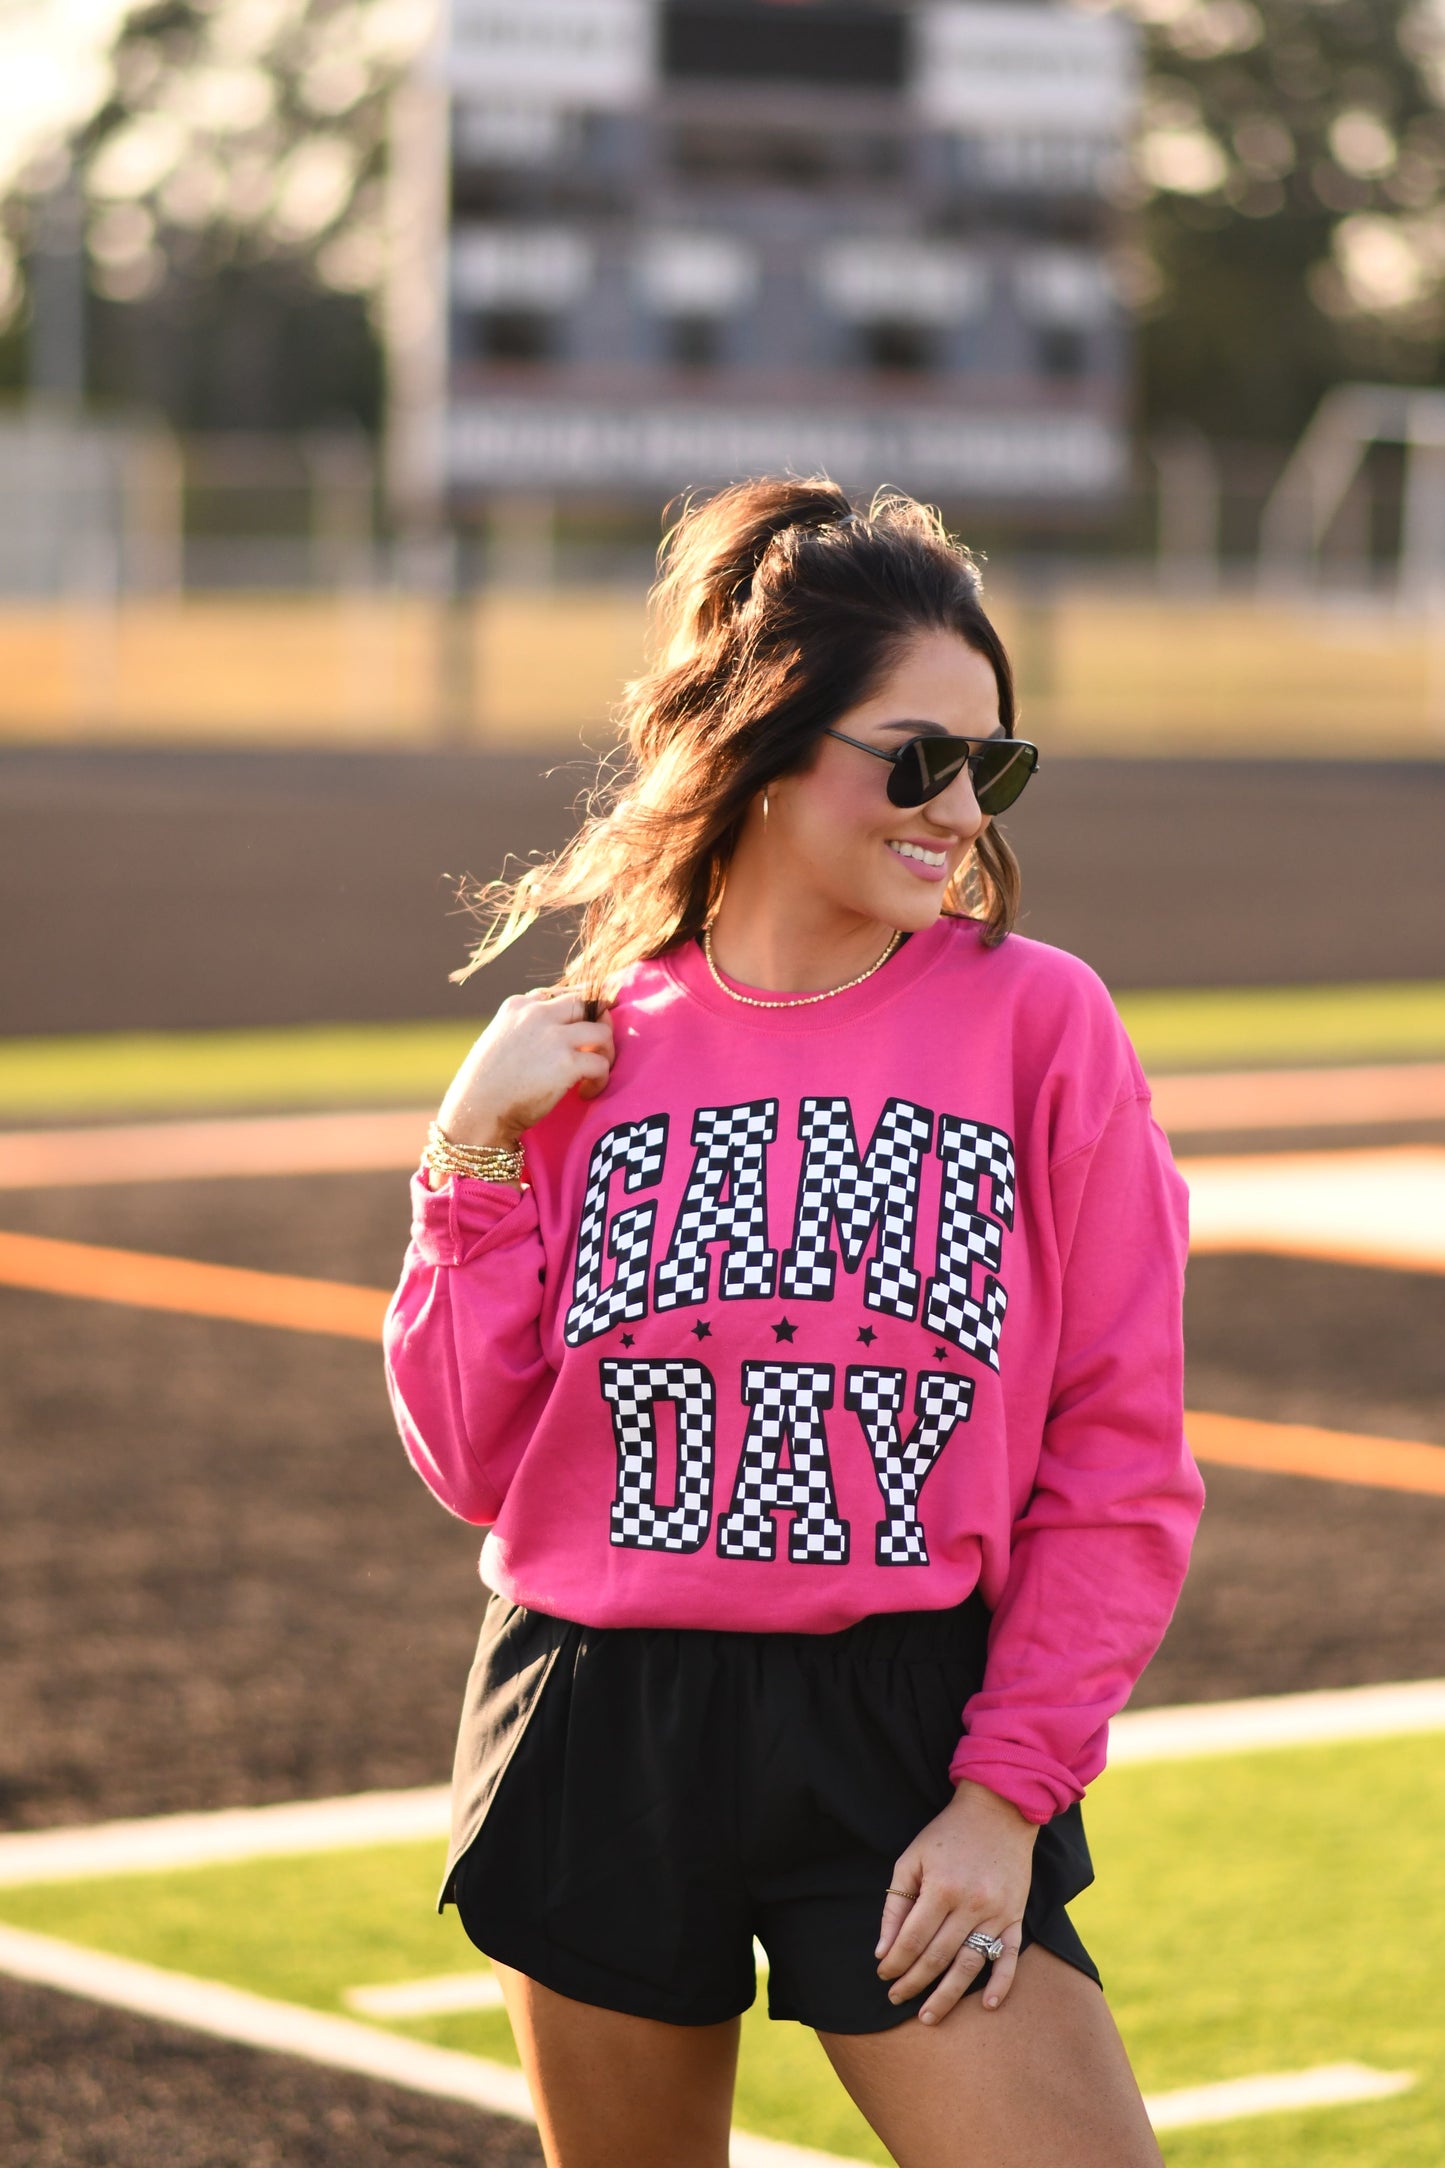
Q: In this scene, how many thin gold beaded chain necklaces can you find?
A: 1